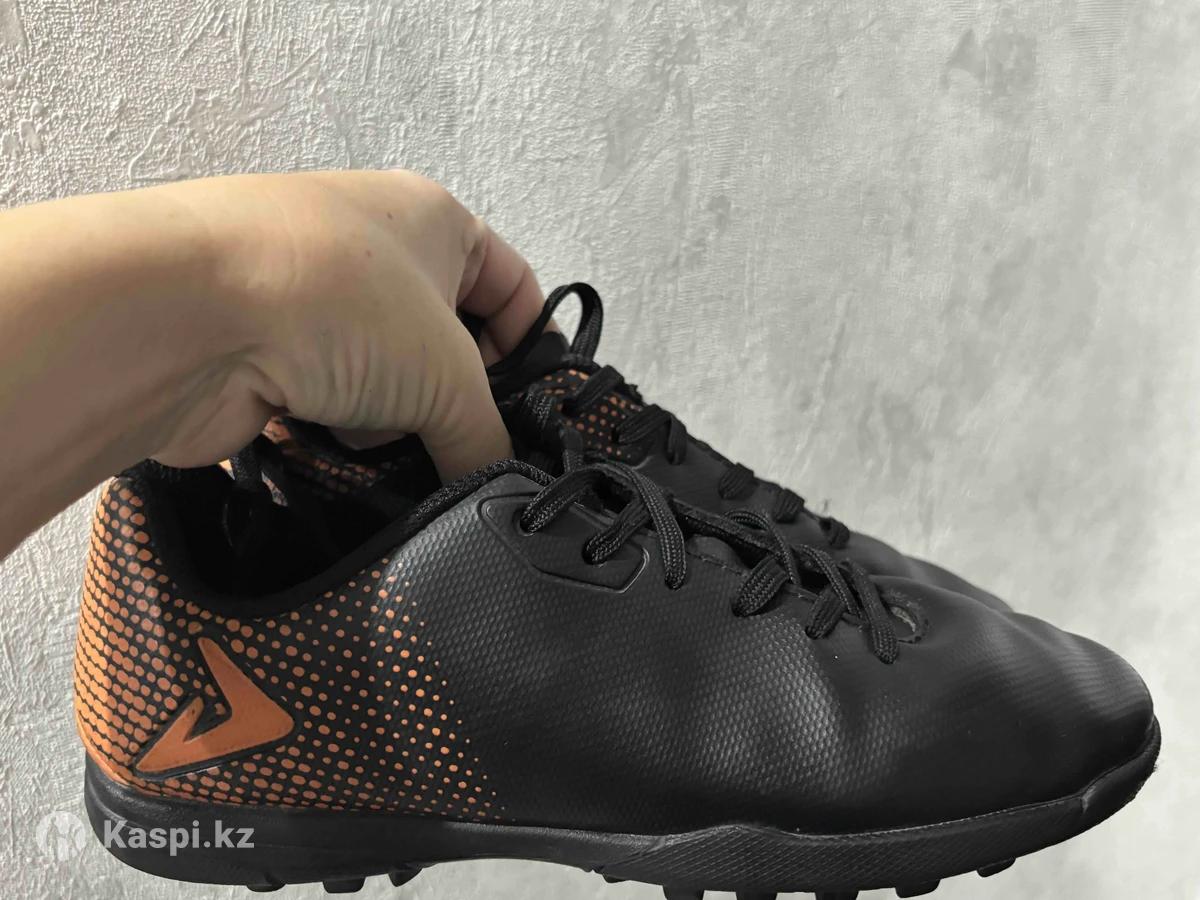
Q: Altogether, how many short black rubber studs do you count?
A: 9